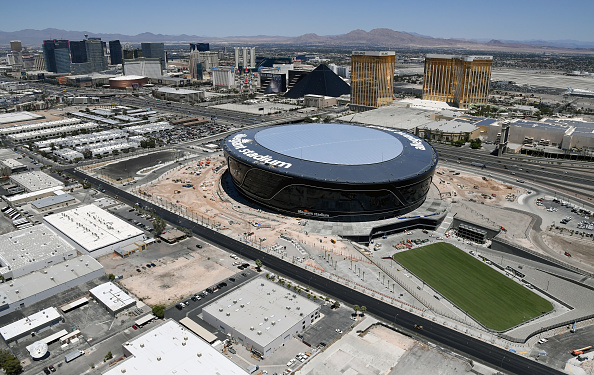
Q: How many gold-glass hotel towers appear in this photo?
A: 2